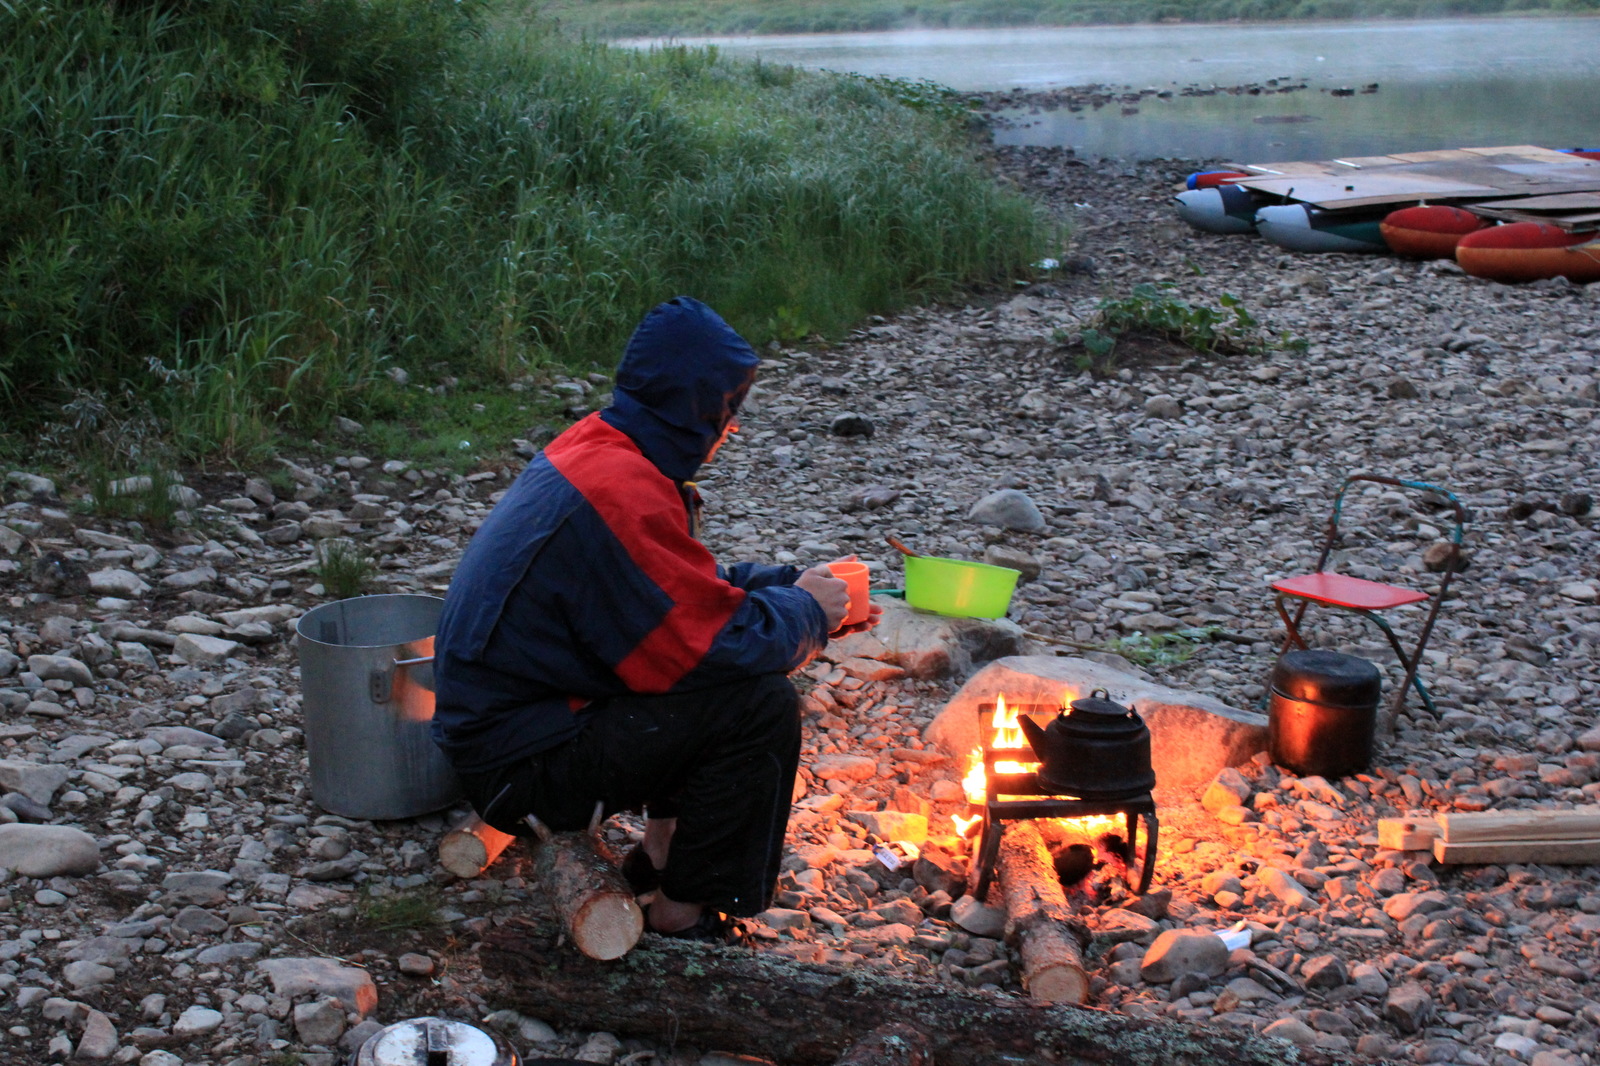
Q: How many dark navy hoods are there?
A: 1